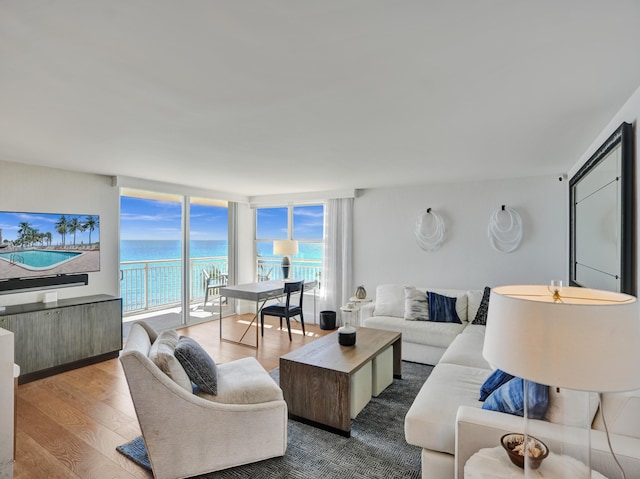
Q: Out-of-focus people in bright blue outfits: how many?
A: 0